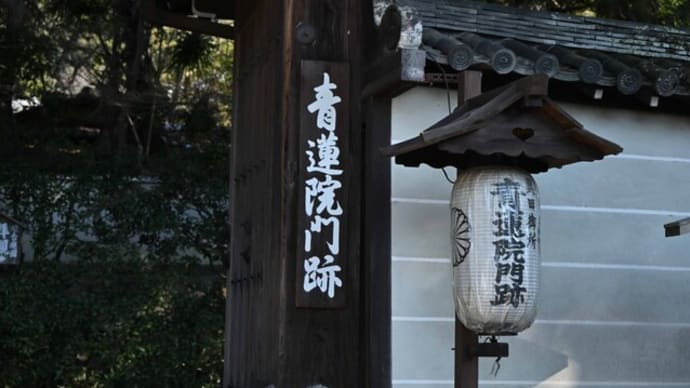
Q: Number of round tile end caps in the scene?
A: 6